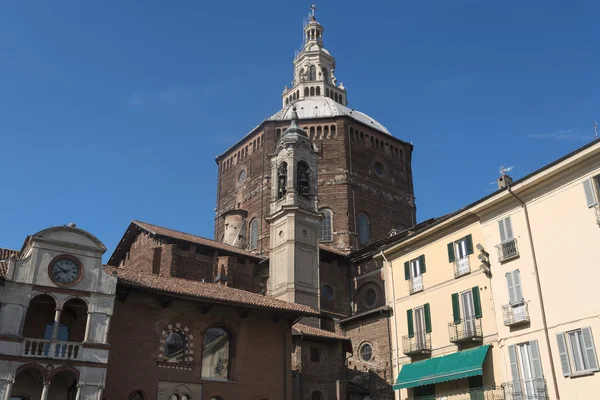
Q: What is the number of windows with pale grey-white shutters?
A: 5